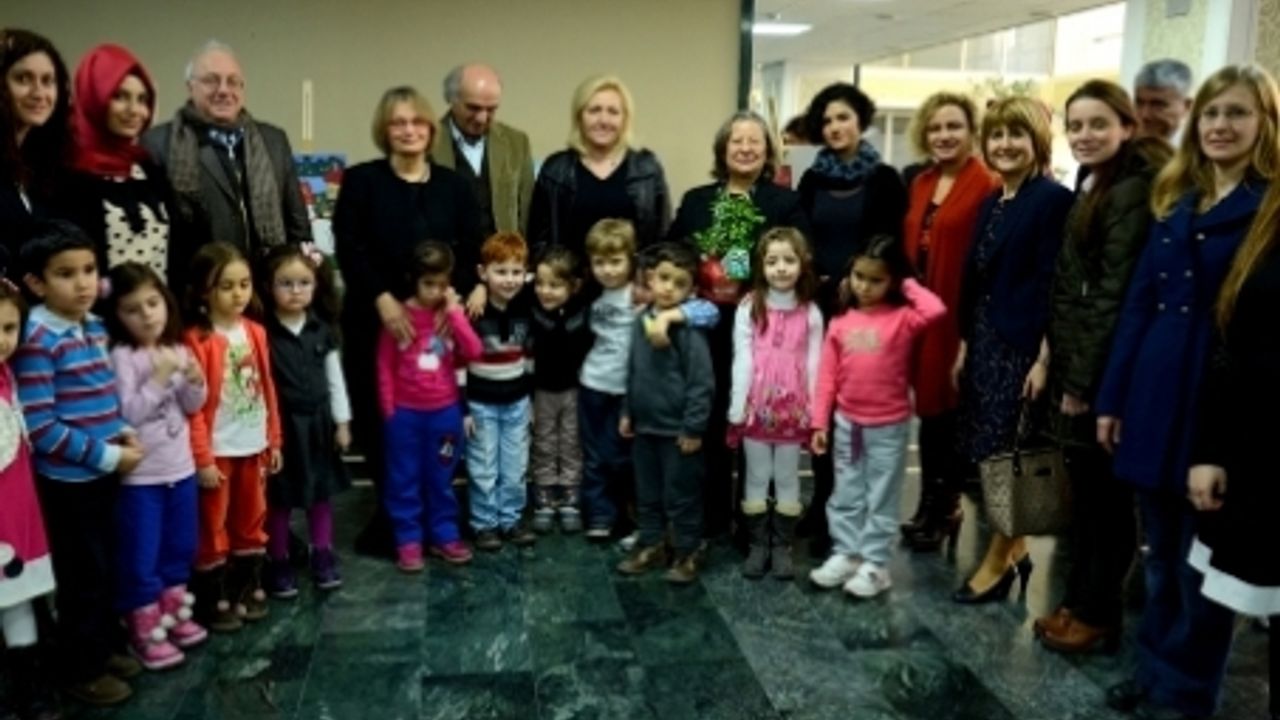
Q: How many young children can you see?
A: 12